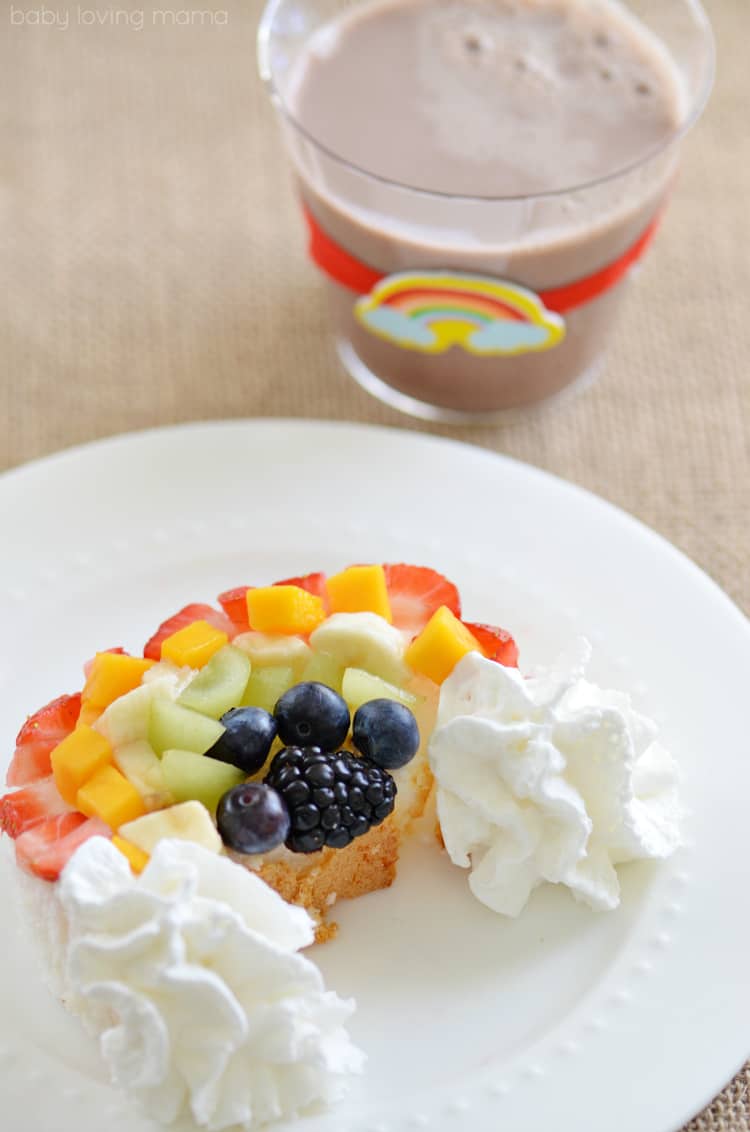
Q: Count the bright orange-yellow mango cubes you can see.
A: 8